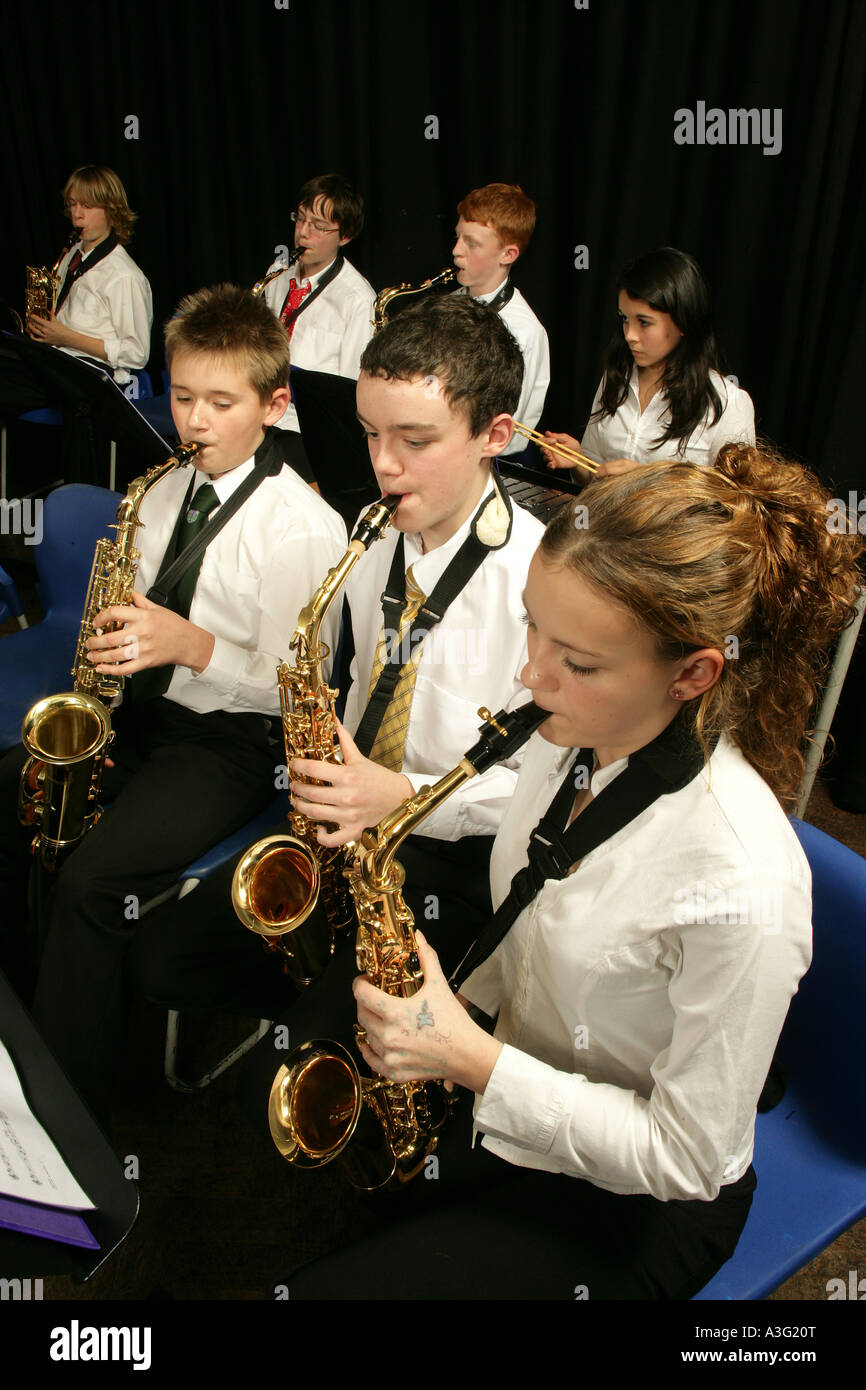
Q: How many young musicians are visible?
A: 7